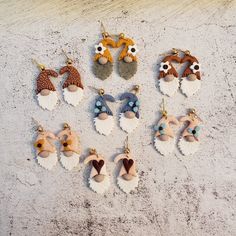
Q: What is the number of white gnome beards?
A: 12